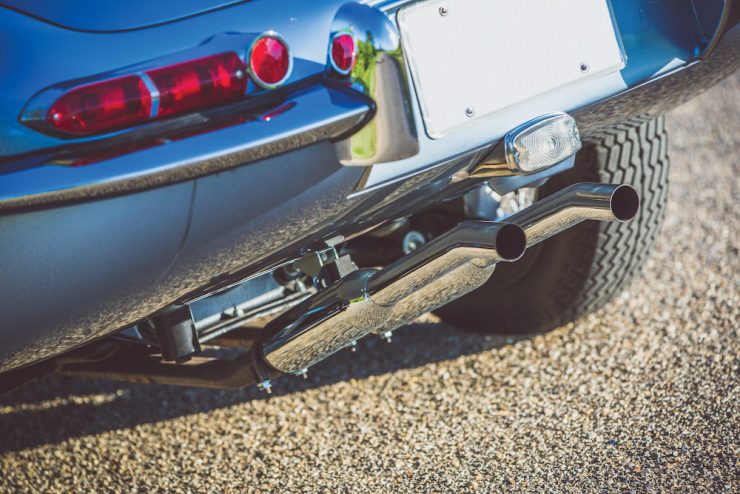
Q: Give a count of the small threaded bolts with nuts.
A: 4